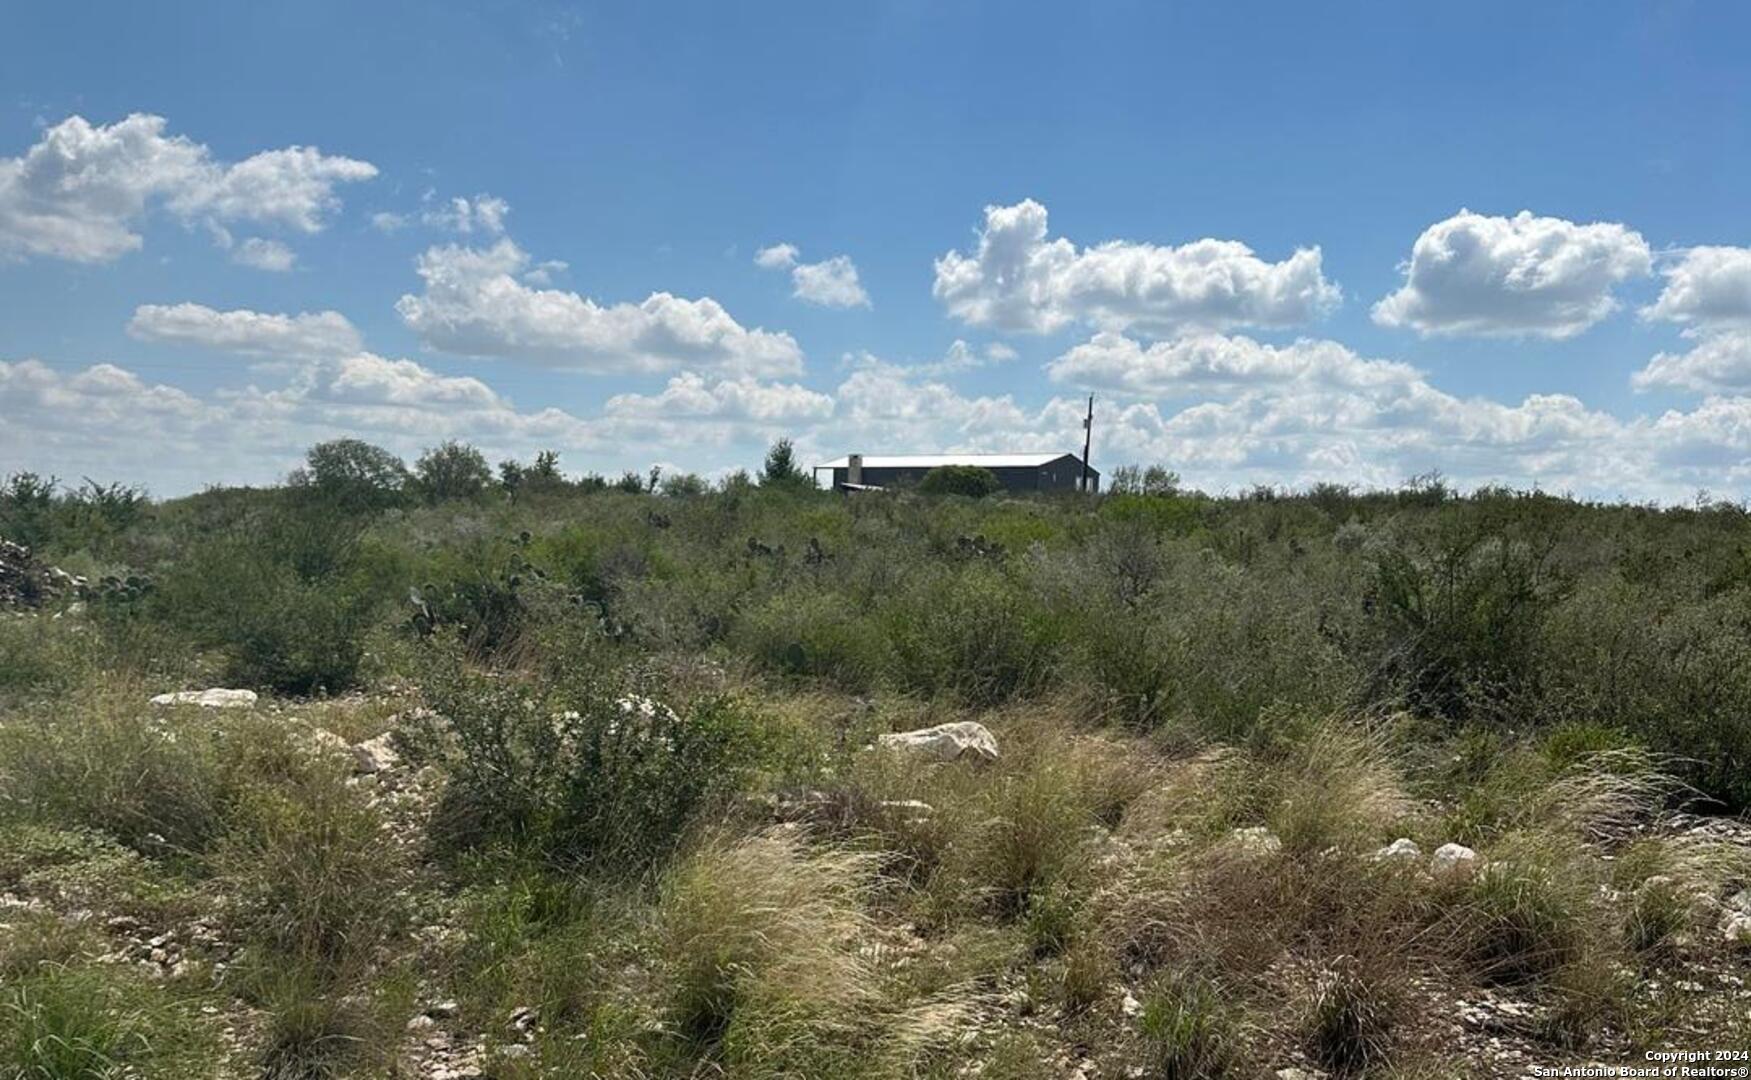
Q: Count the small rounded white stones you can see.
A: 2